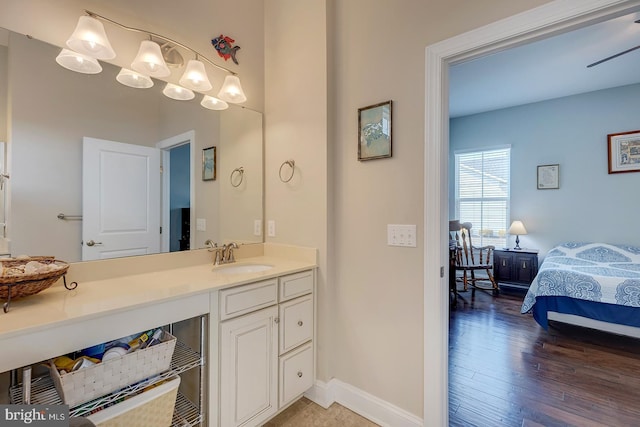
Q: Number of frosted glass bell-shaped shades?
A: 4